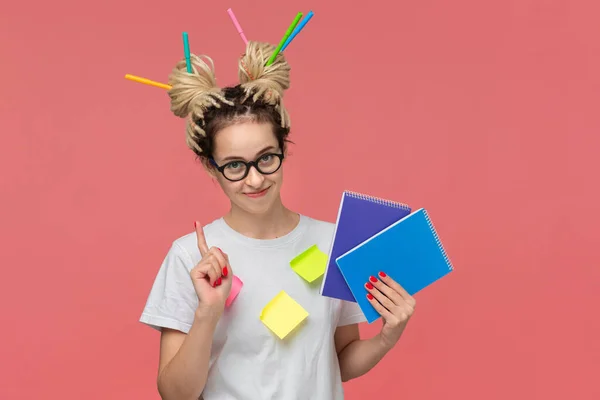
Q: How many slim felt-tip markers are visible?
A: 5